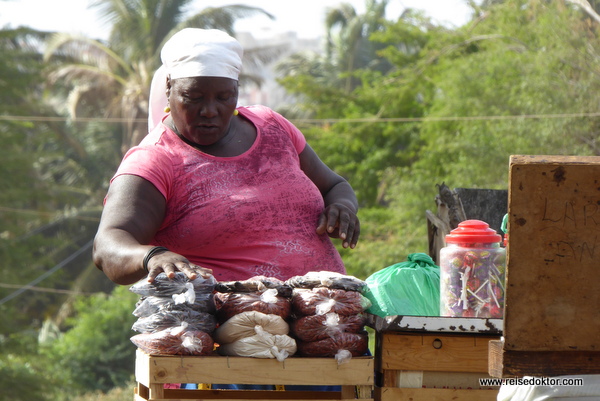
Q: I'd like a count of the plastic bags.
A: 13